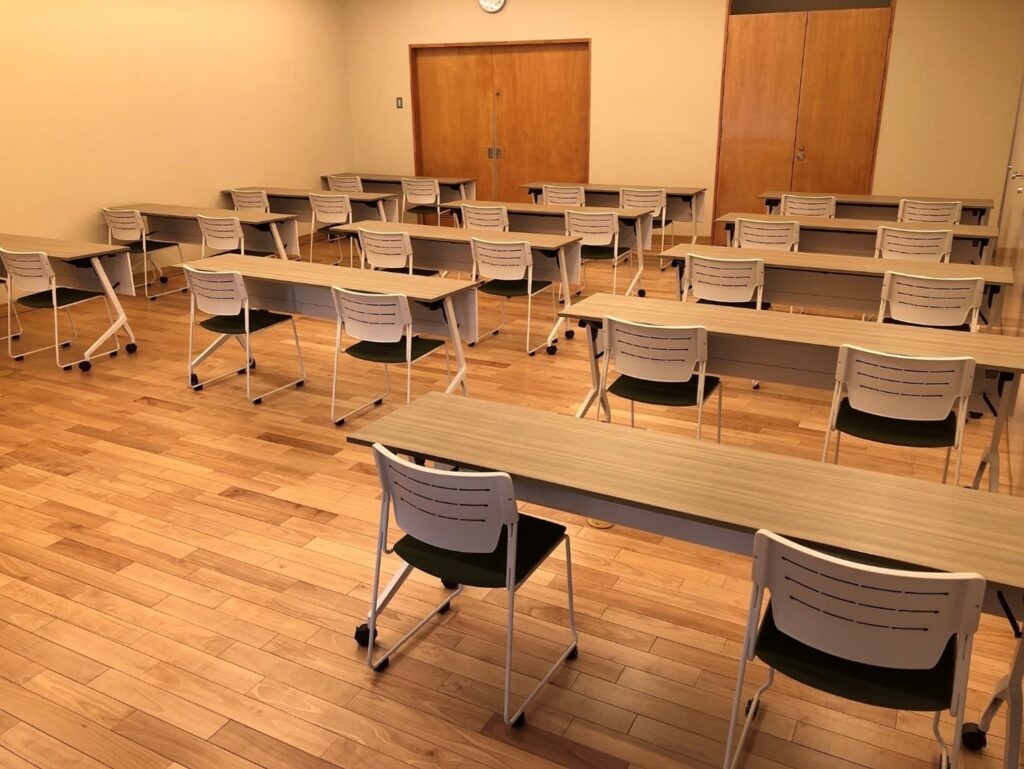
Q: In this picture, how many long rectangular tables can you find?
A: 13